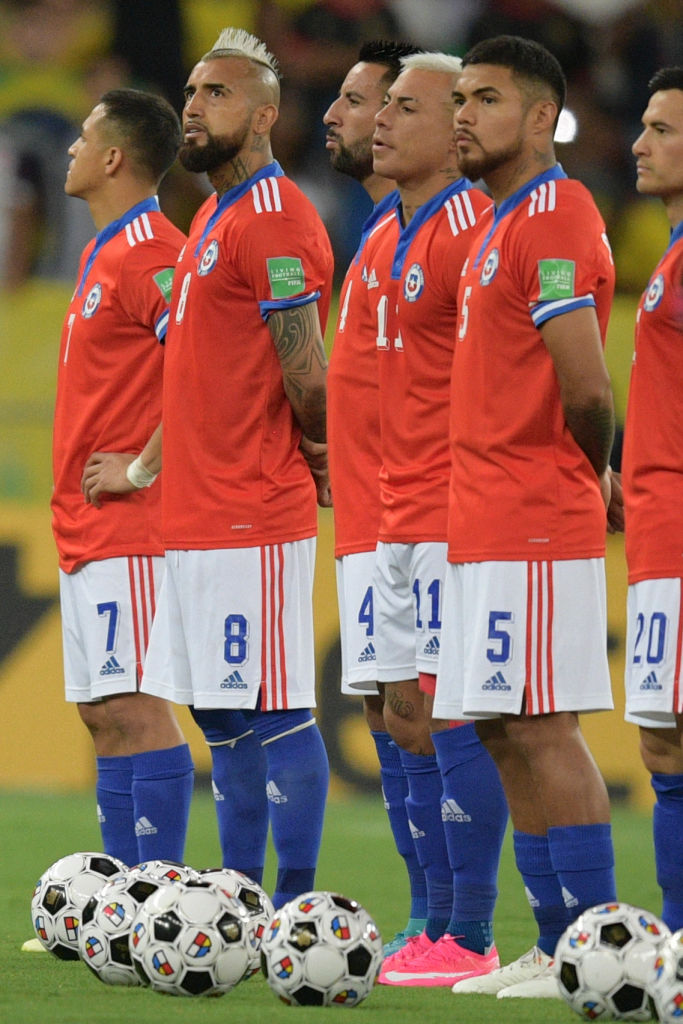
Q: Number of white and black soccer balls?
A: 8